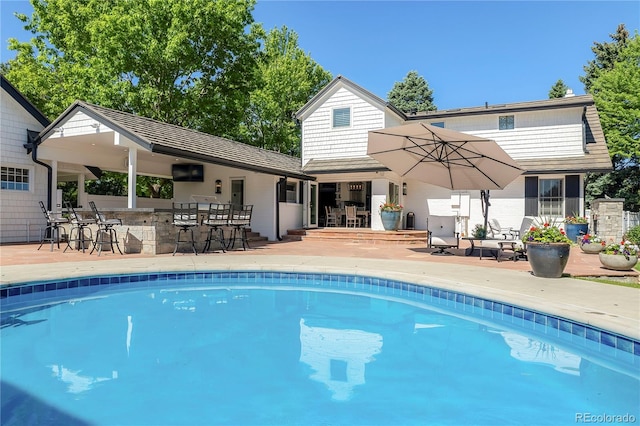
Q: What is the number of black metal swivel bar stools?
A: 6